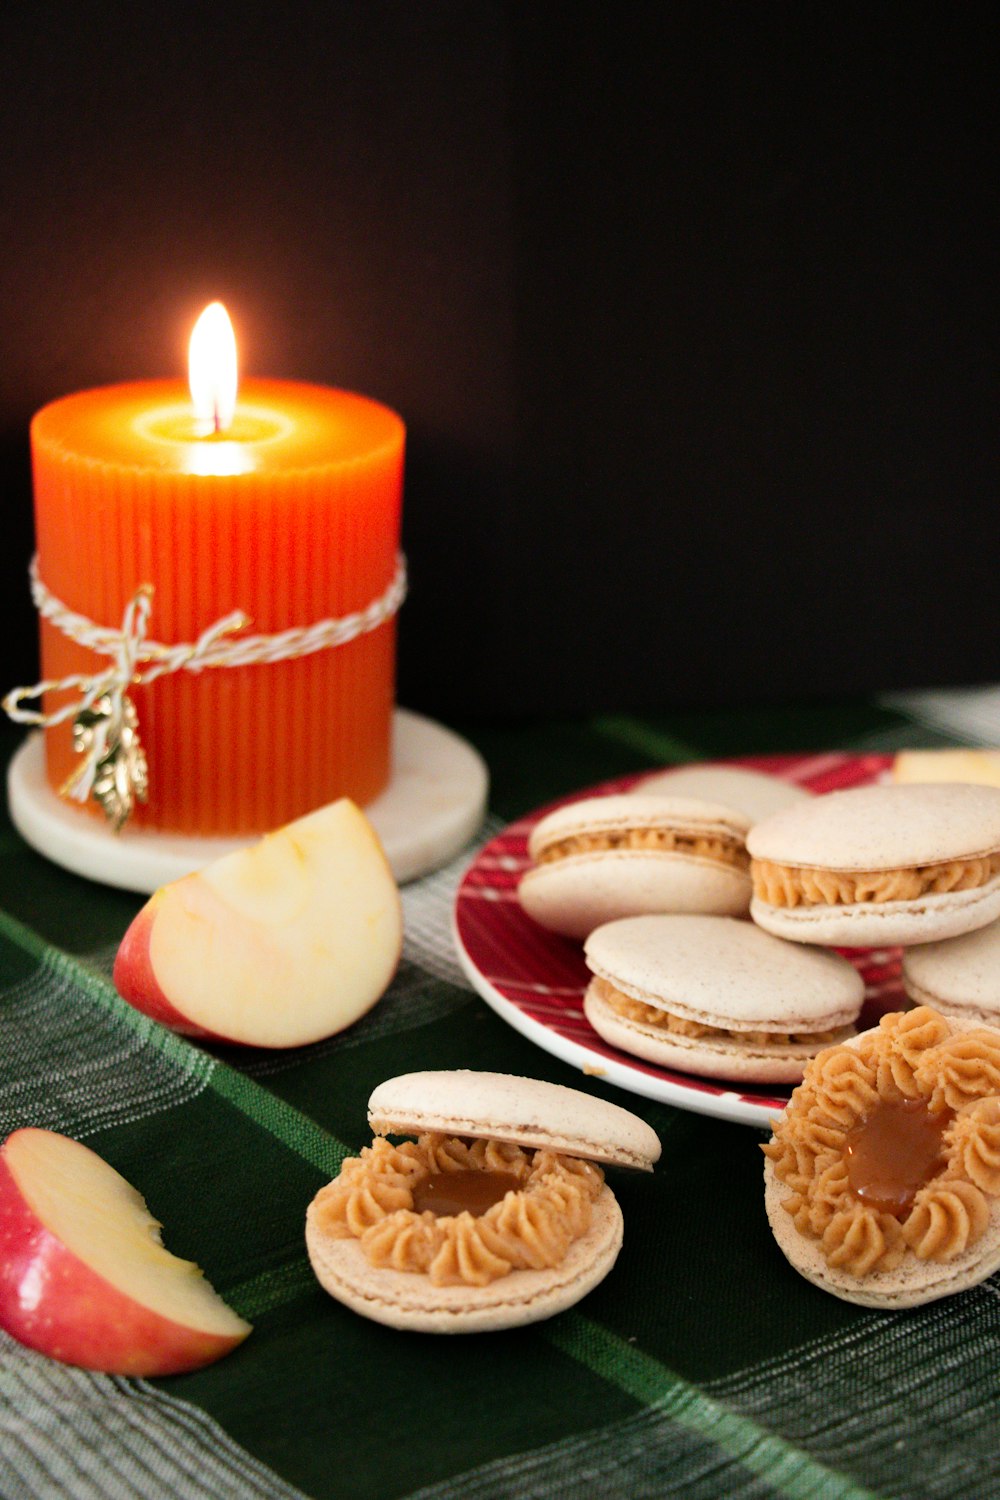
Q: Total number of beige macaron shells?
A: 11